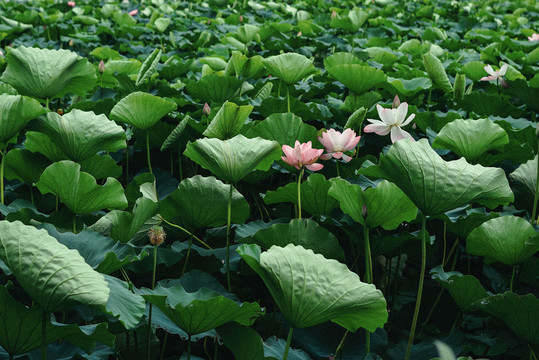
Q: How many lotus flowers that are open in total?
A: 4